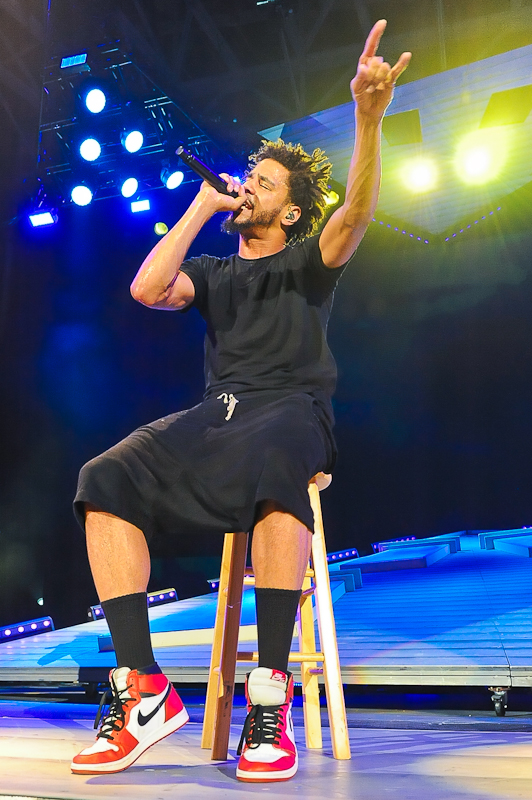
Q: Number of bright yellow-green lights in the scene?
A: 2